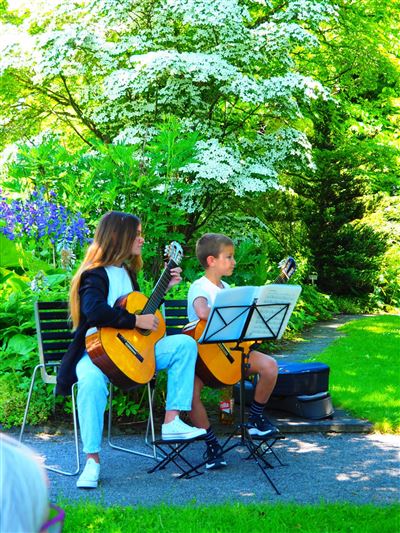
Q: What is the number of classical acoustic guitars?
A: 2